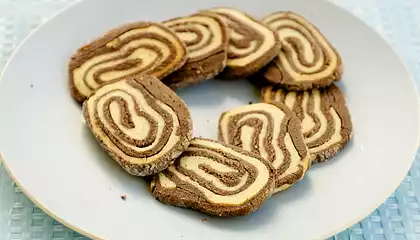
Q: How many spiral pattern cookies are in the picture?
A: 8